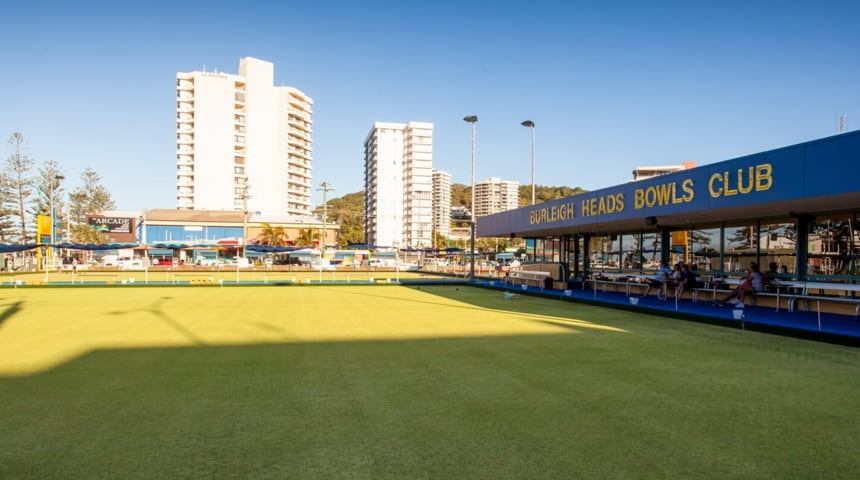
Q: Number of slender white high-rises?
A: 4